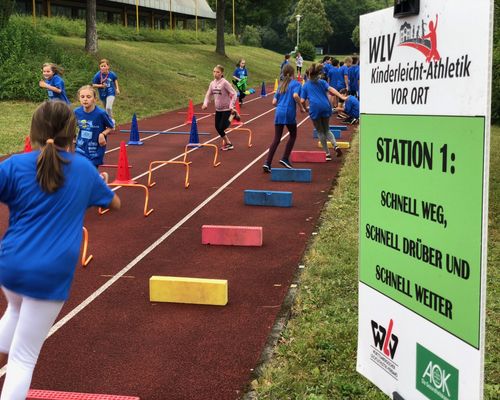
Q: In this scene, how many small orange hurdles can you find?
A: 5